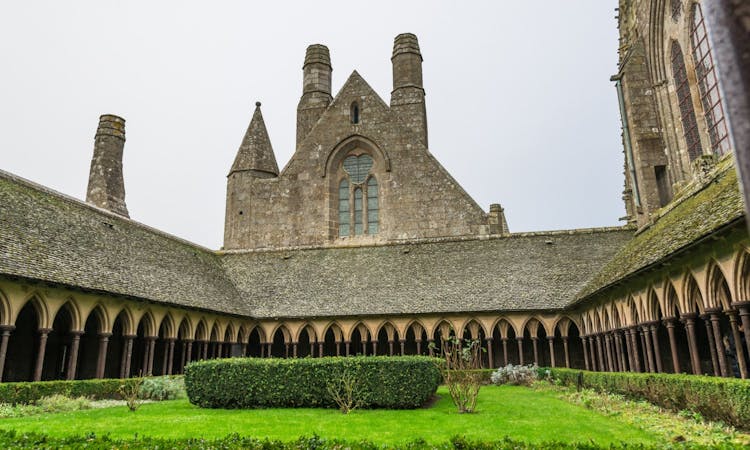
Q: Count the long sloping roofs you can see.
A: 3